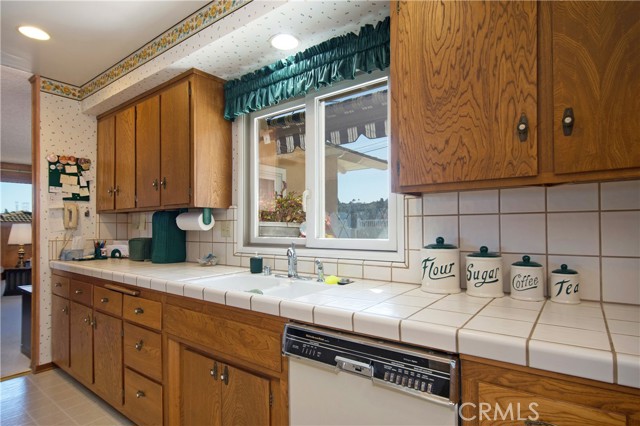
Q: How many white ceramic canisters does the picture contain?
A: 4